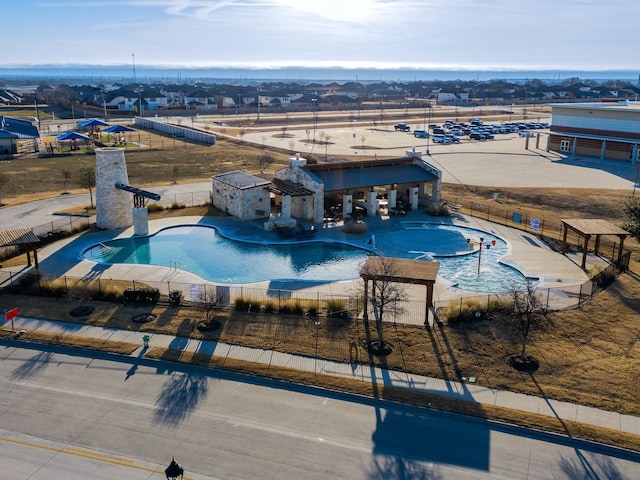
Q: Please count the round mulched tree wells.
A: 5